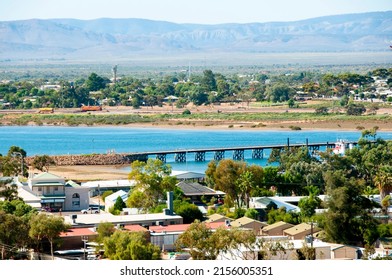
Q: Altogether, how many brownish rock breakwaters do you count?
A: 1